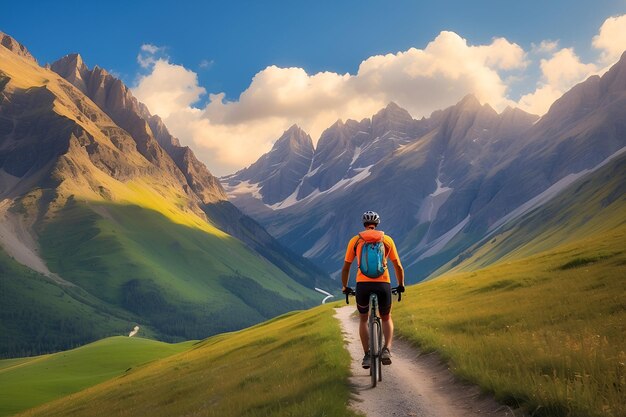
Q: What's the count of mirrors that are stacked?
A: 0